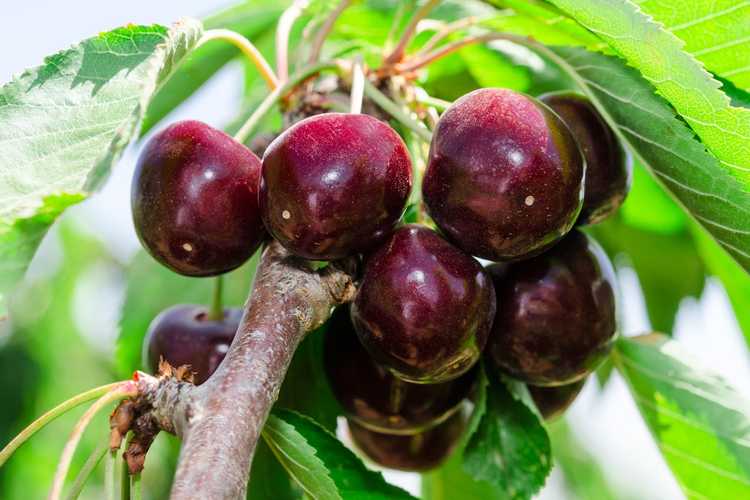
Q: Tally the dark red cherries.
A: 10